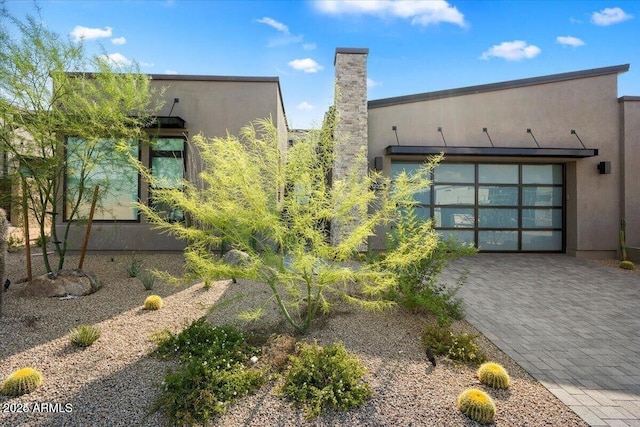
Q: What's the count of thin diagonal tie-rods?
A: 6